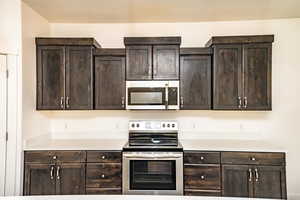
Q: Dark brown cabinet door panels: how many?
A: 12